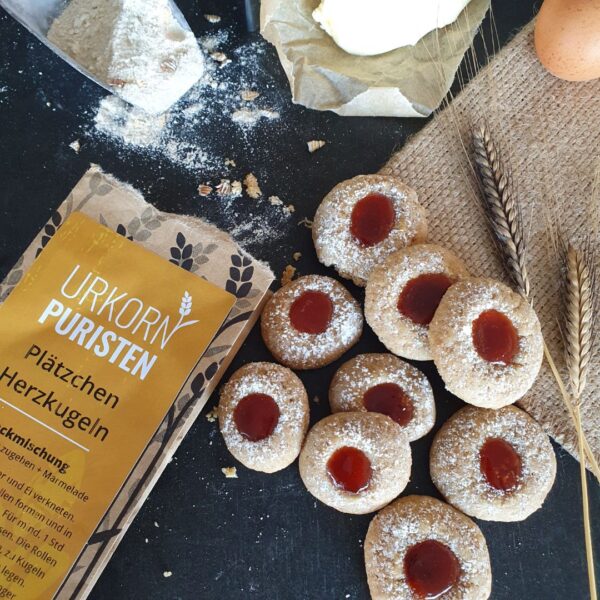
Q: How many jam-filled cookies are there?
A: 9